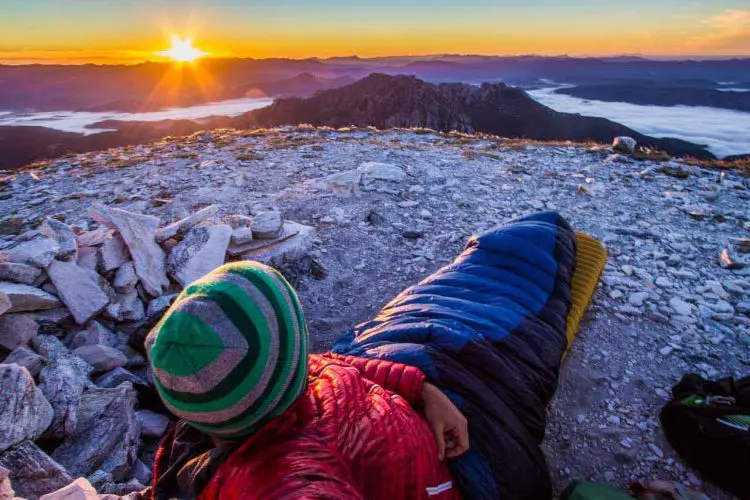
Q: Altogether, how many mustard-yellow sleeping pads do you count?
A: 1